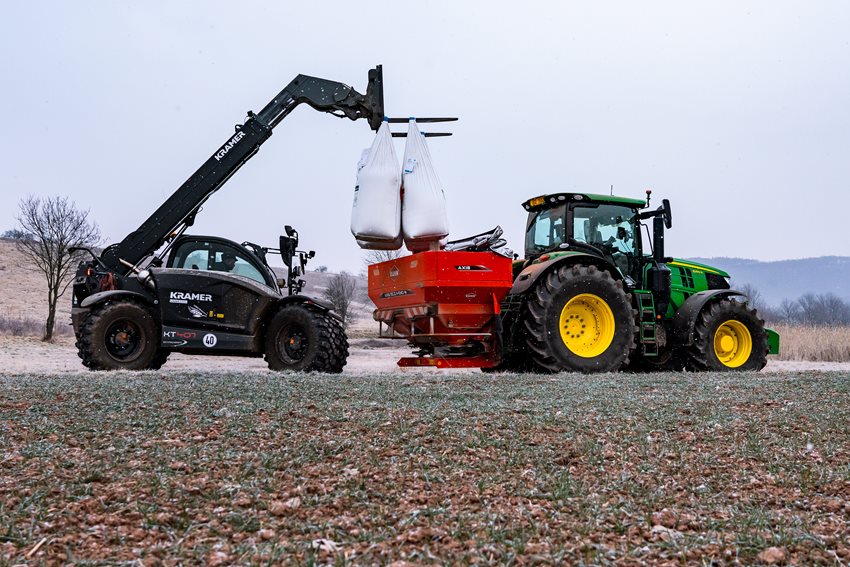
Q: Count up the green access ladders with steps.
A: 1